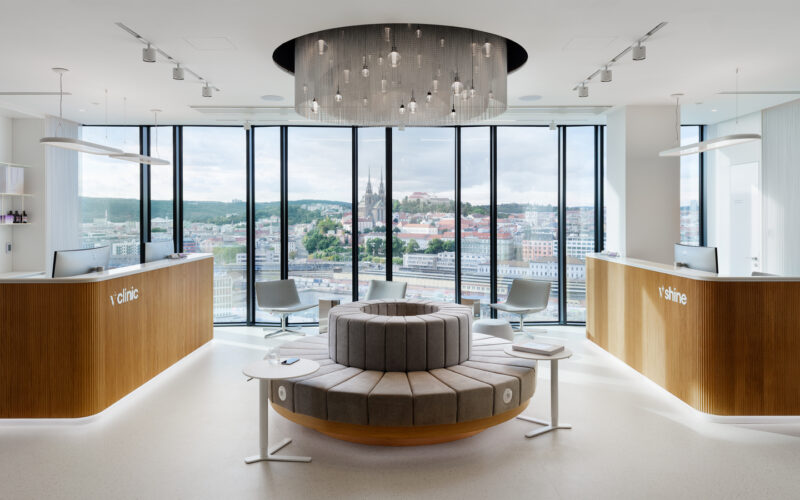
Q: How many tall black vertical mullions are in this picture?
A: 11